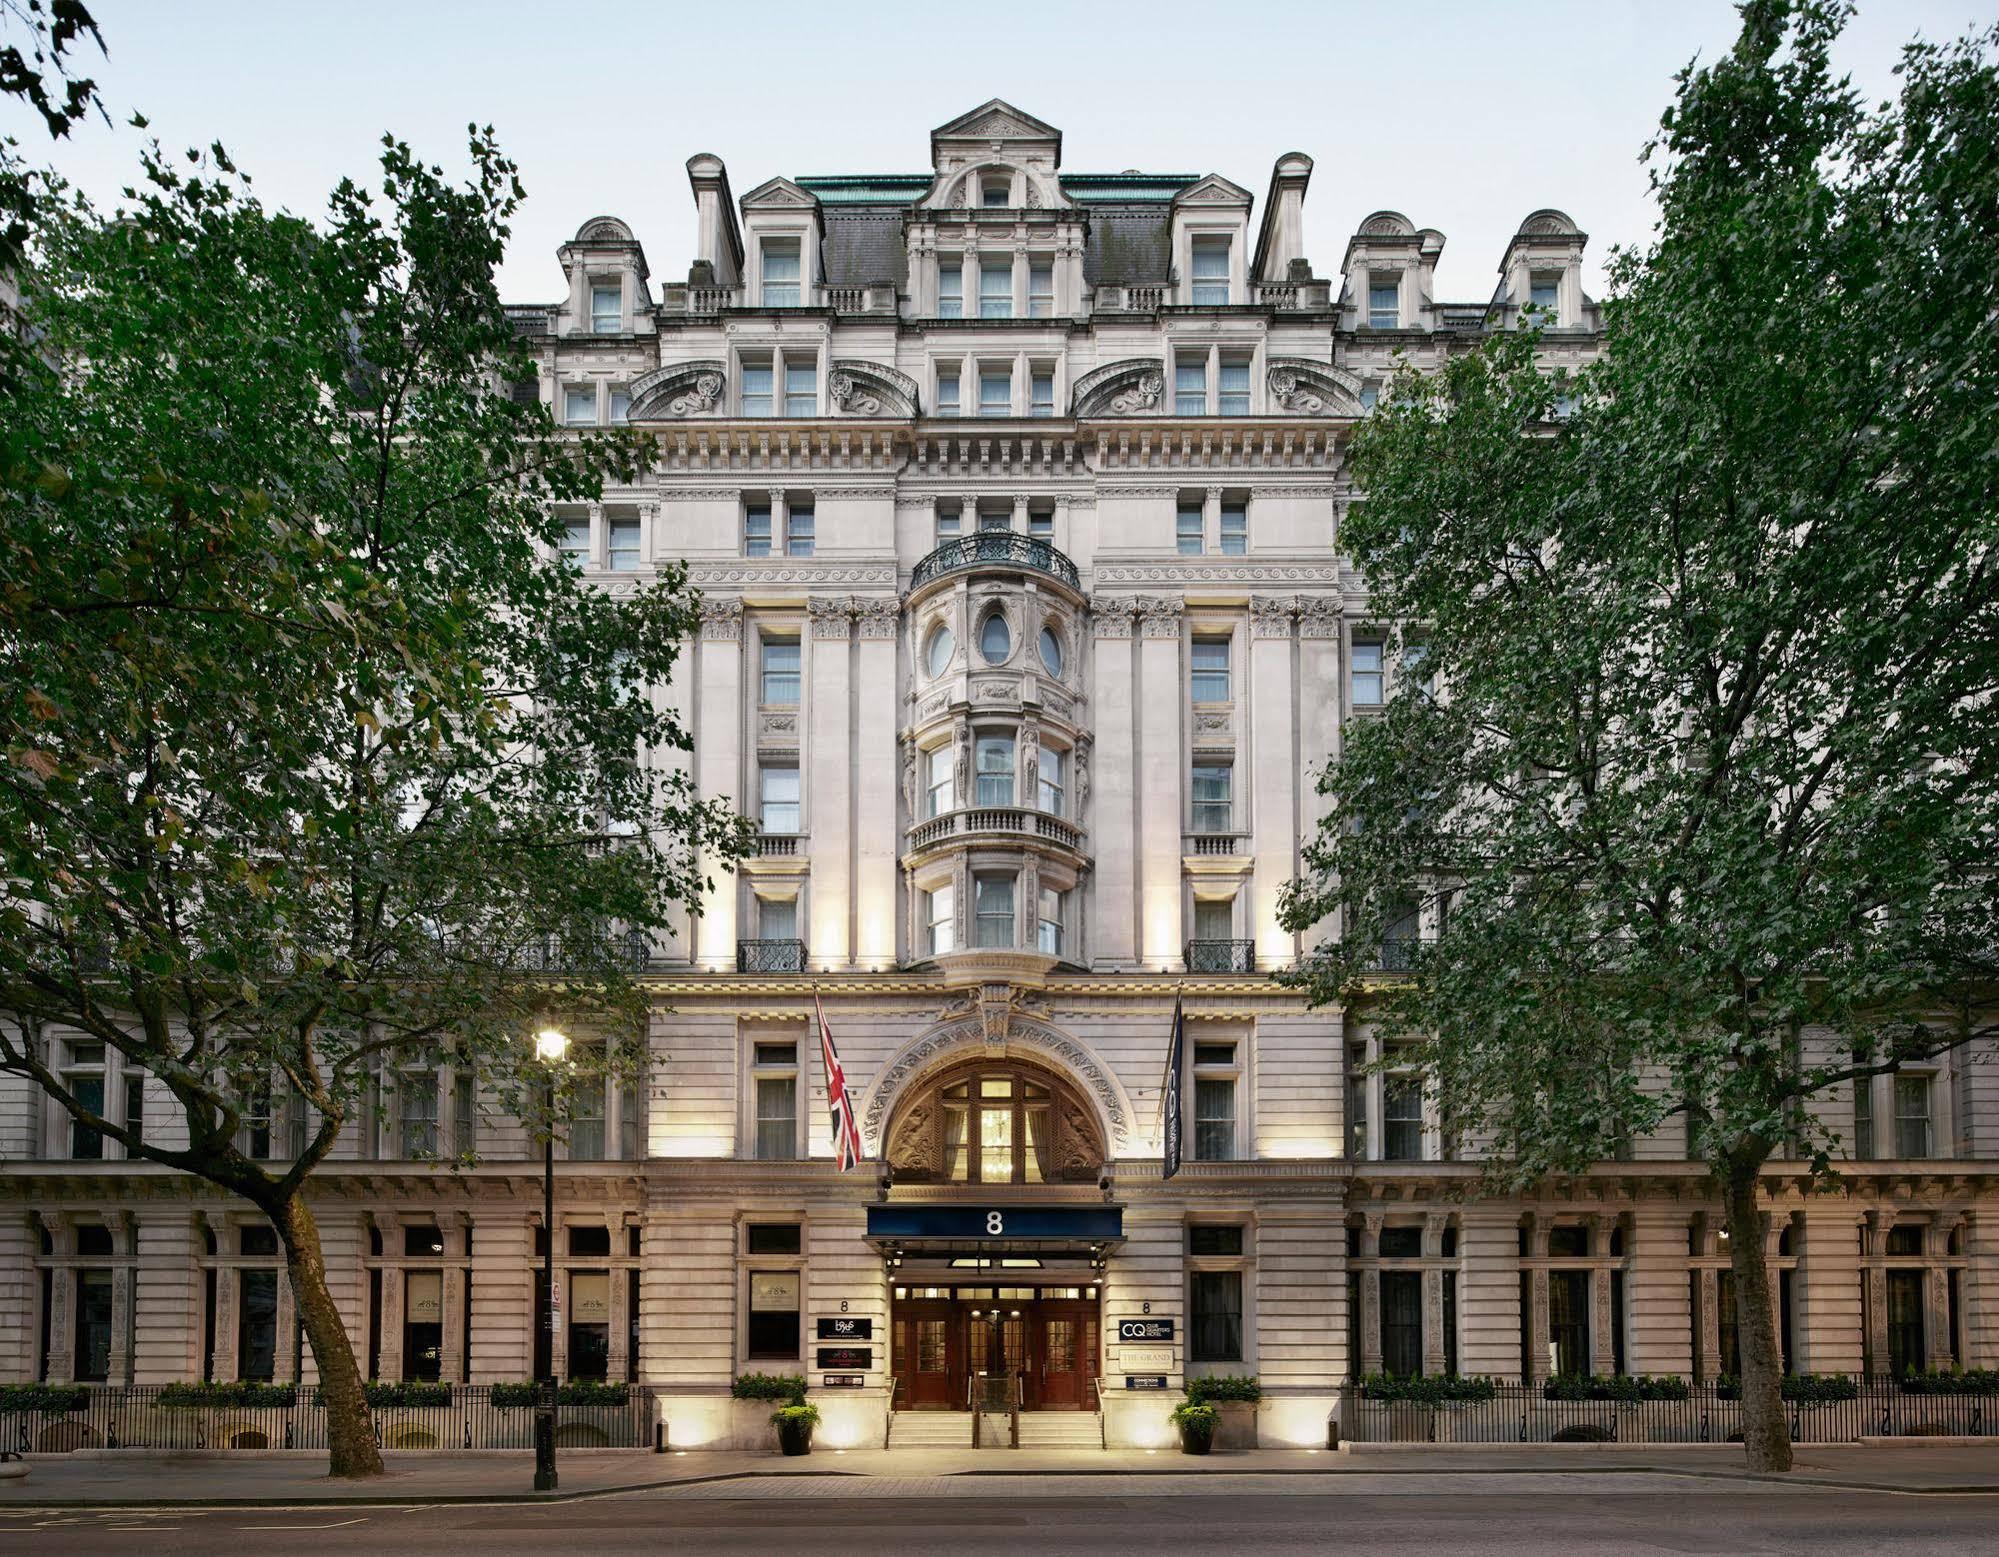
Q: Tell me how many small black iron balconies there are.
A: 2